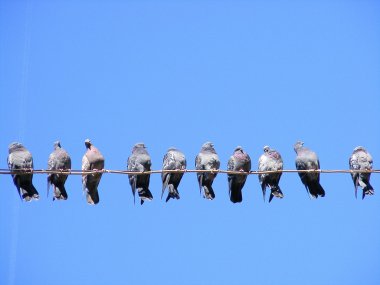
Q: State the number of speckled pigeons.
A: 10